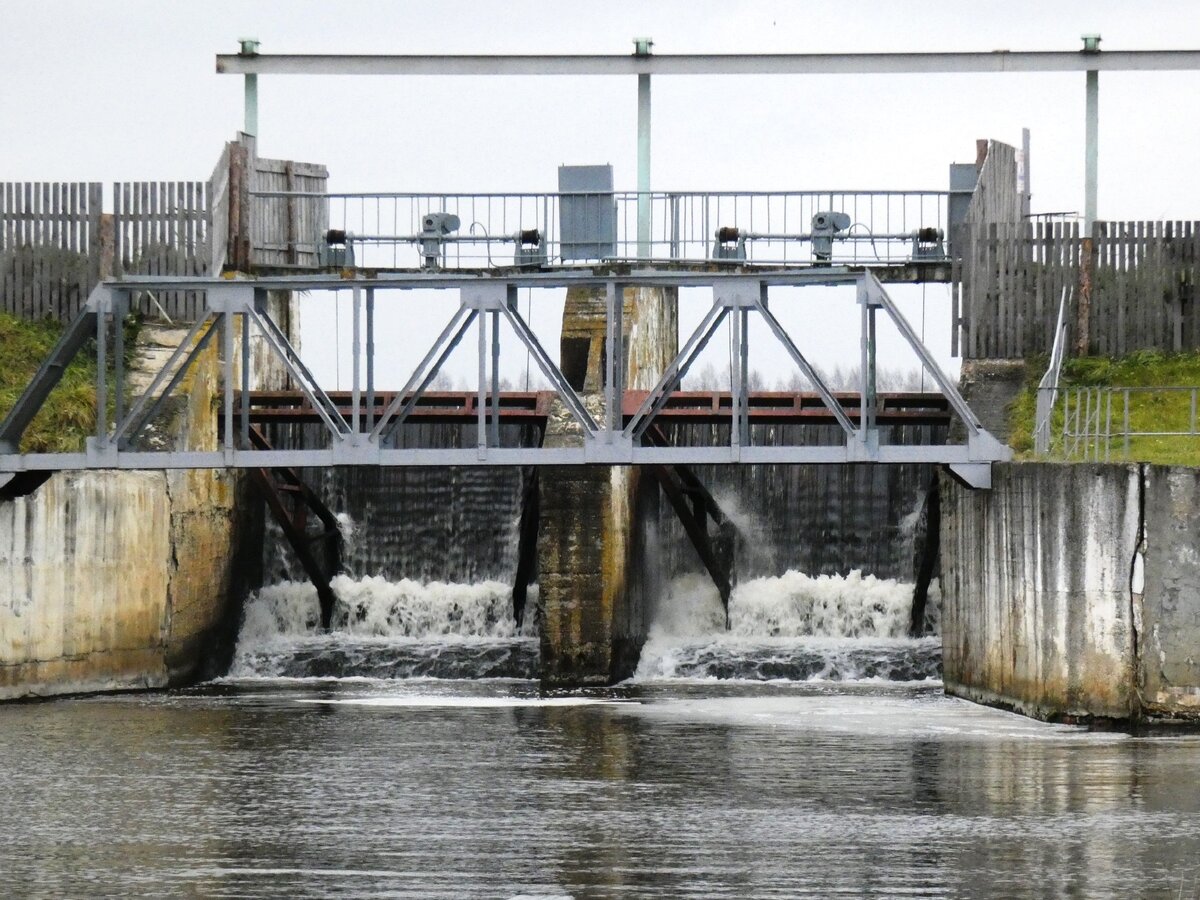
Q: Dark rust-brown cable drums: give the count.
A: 4